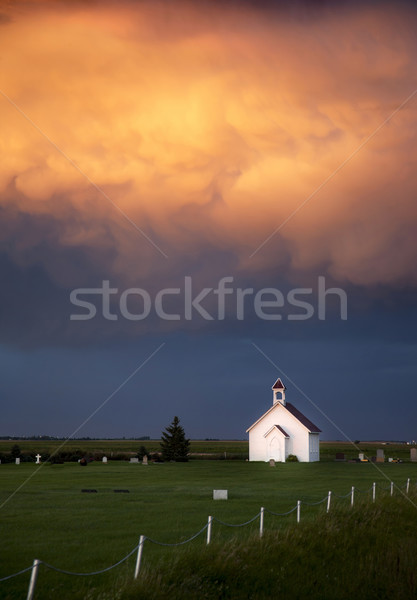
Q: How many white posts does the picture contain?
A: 10